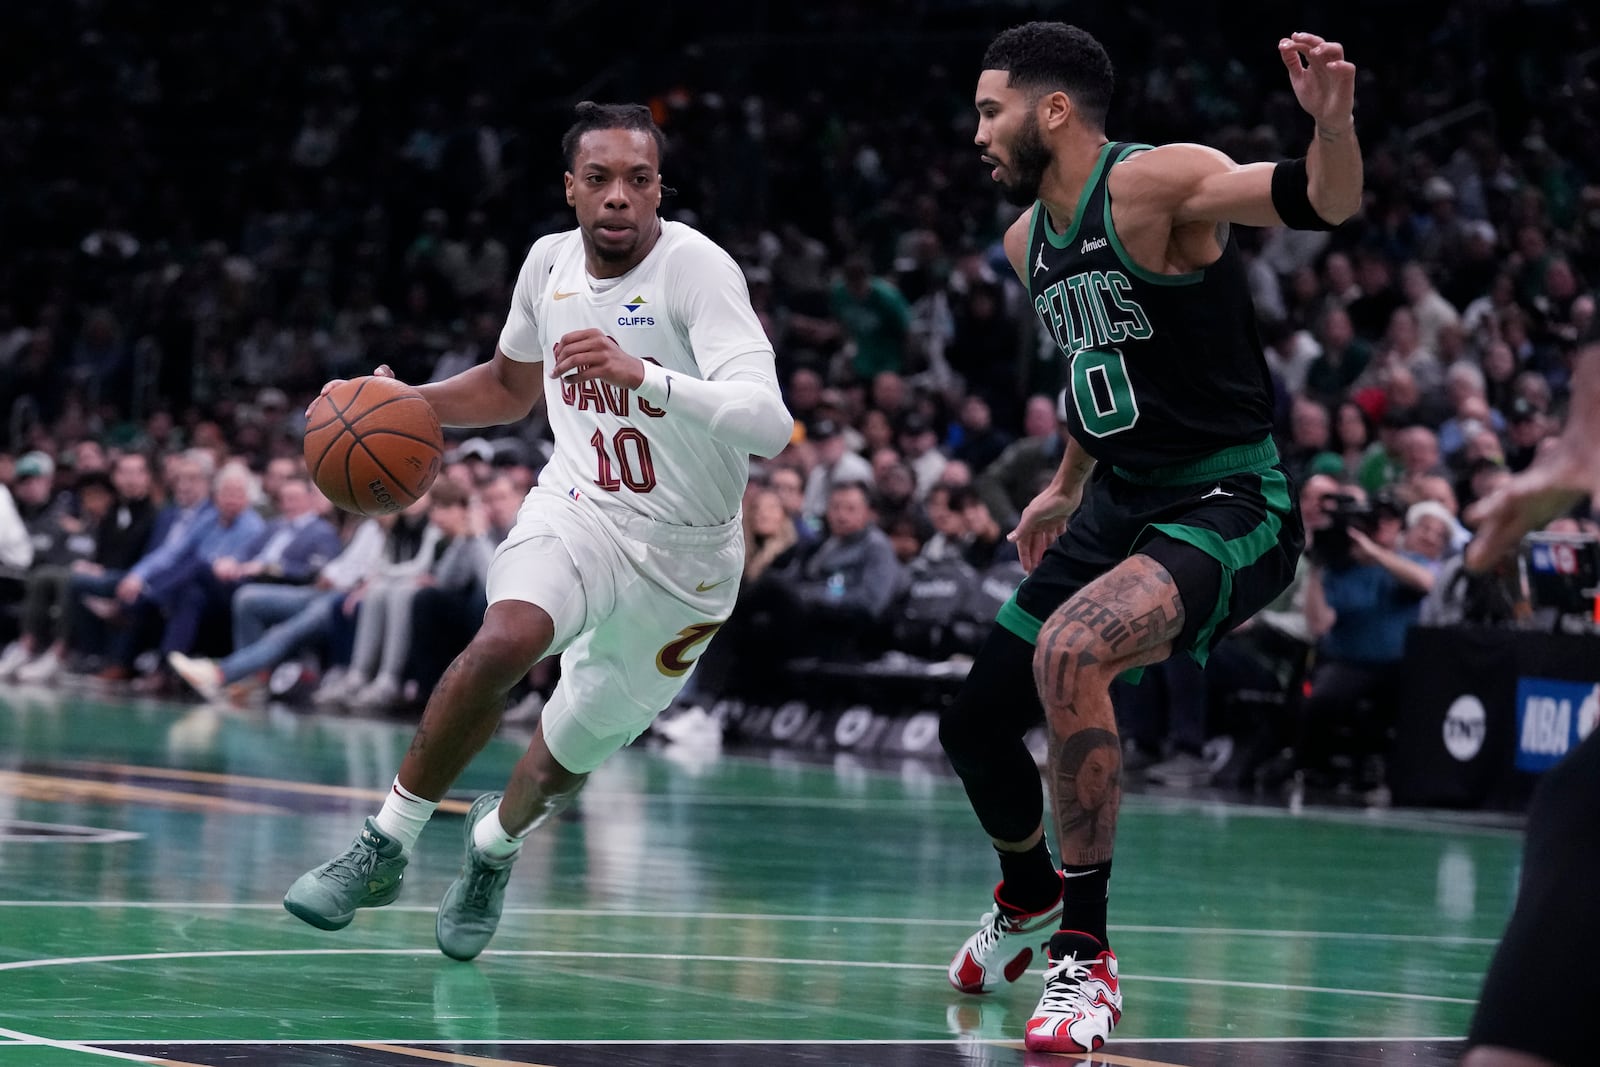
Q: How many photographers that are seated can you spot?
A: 1